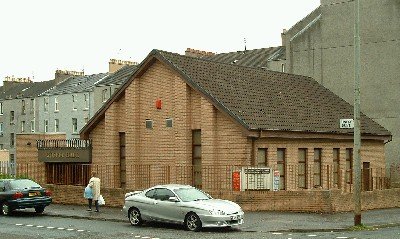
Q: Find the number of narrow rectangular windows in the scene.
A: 8